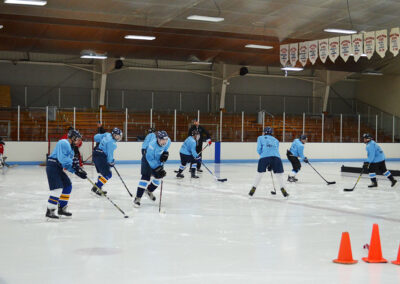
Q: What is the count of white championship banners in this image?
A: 11